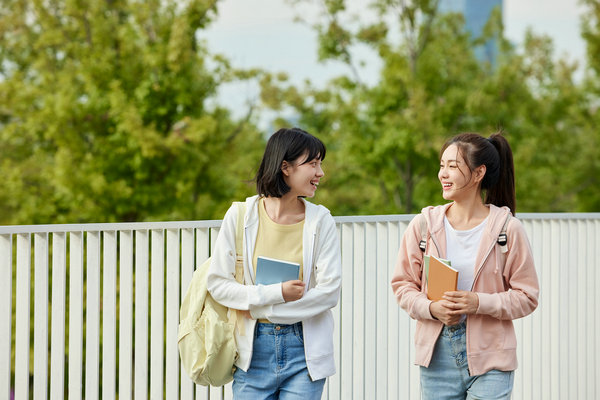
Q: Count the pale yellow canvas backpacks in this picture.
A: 1